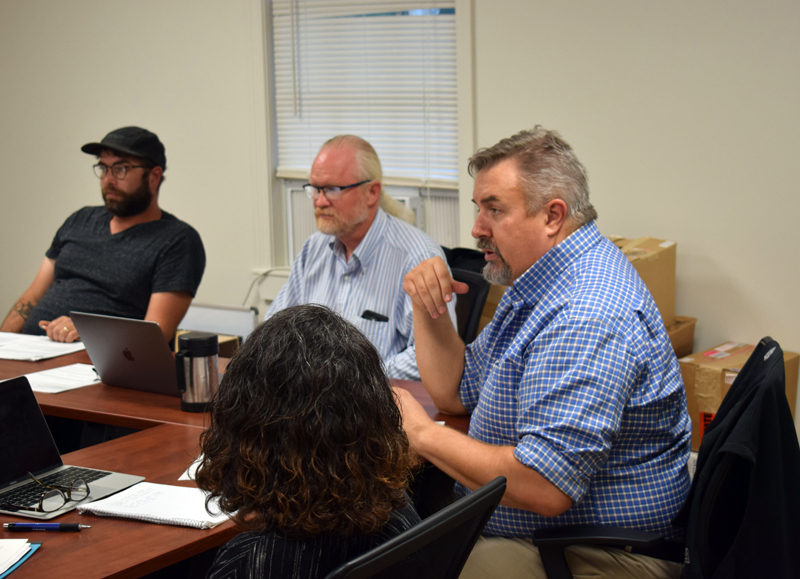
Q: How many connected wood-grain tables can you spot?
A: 2